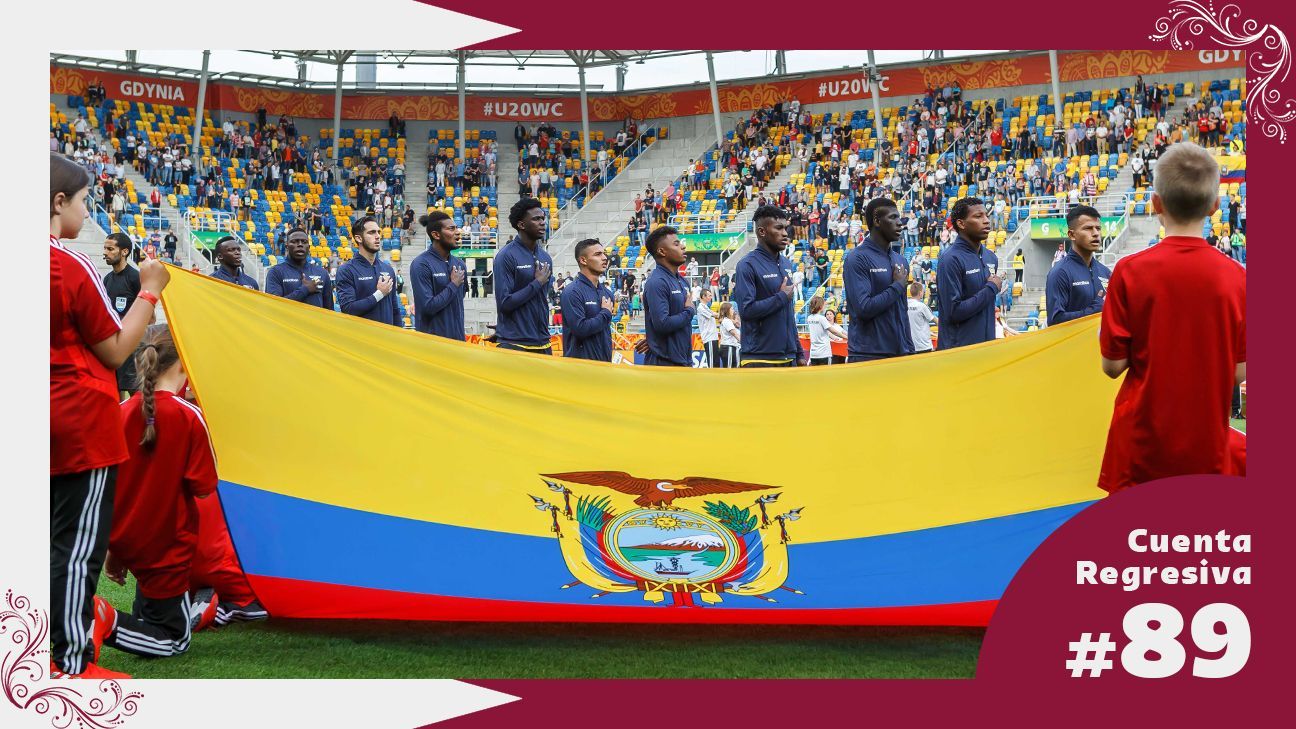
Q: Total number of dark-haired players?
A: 11